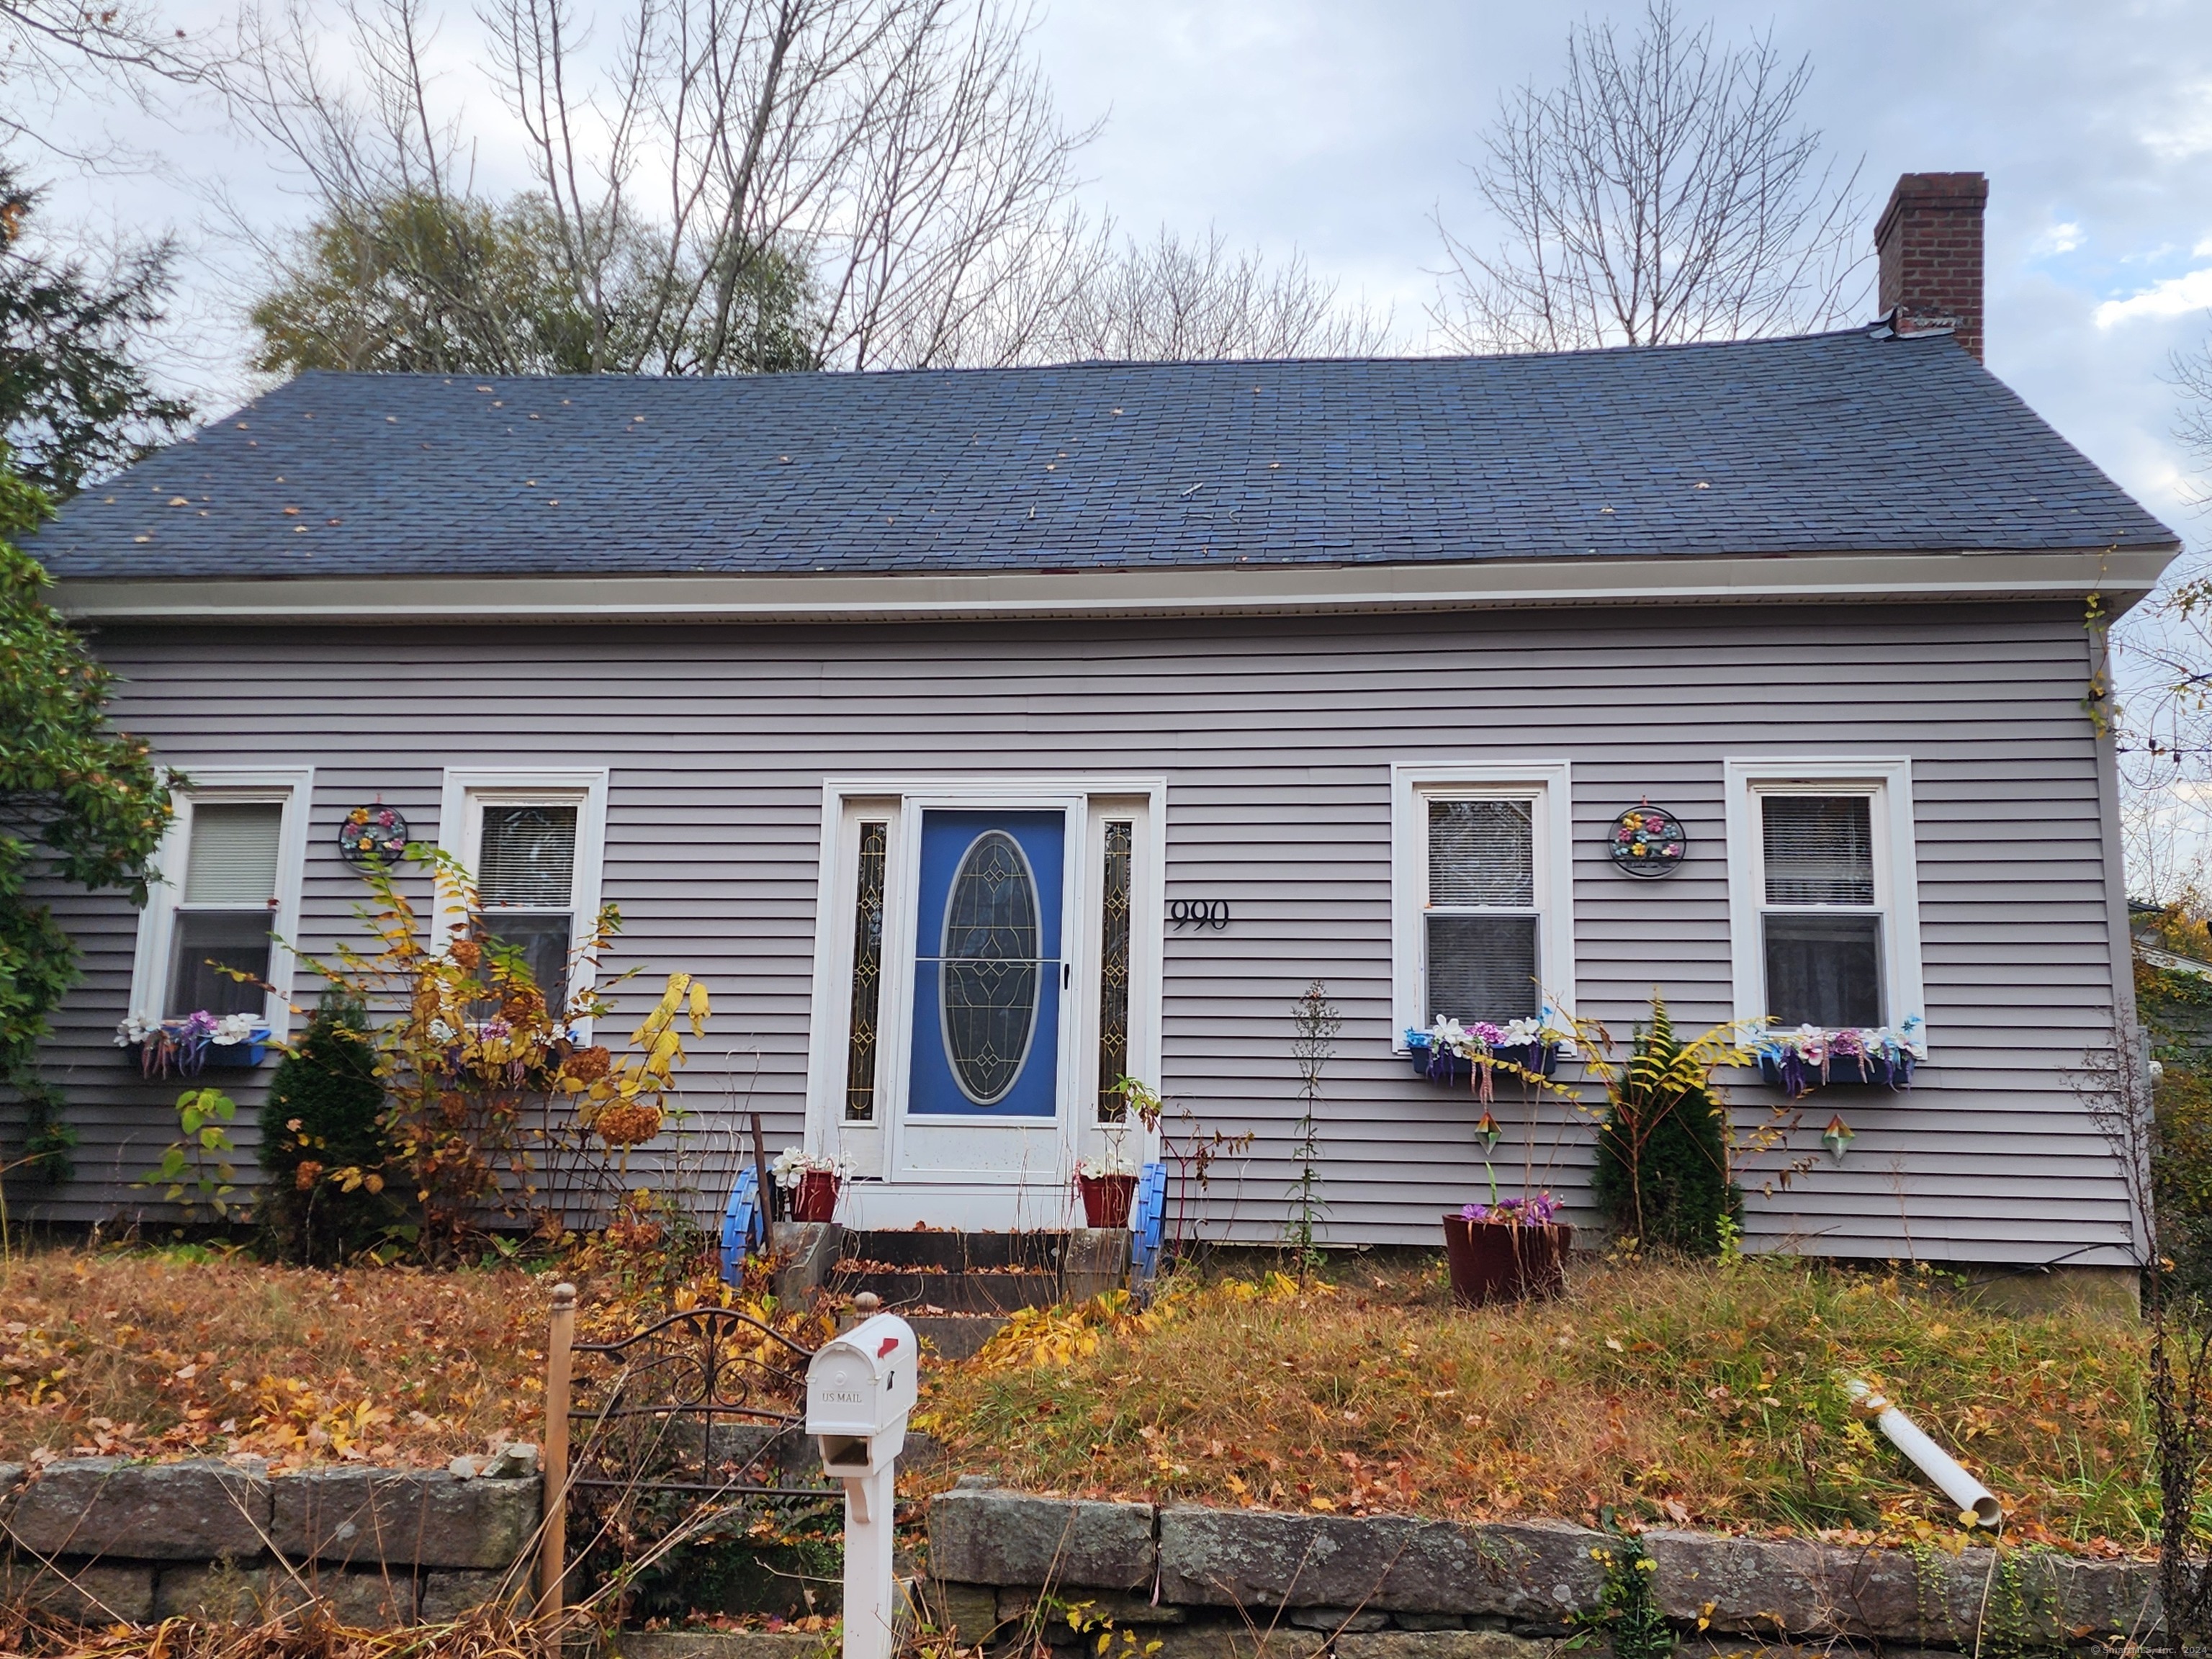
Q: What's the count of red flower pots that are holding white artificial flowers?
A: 2